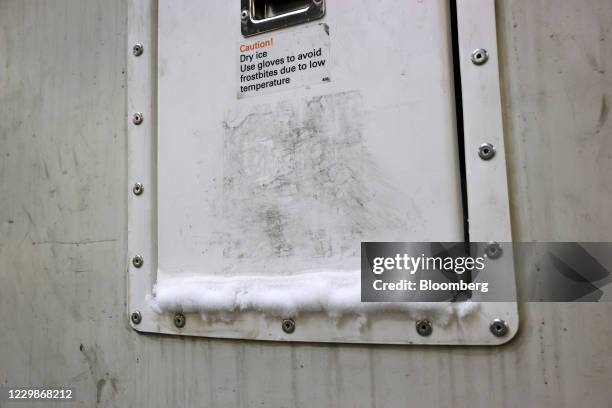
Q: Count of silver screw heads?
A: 12